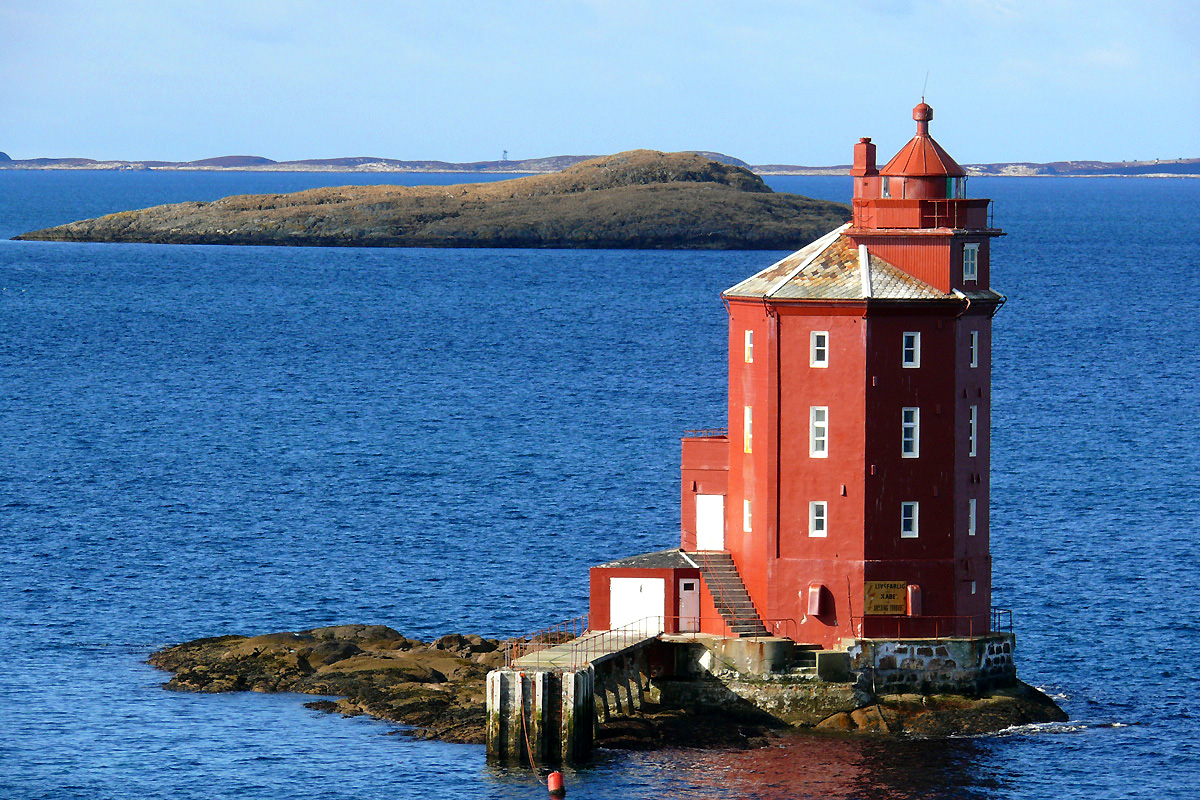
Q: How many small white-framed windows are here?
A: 13